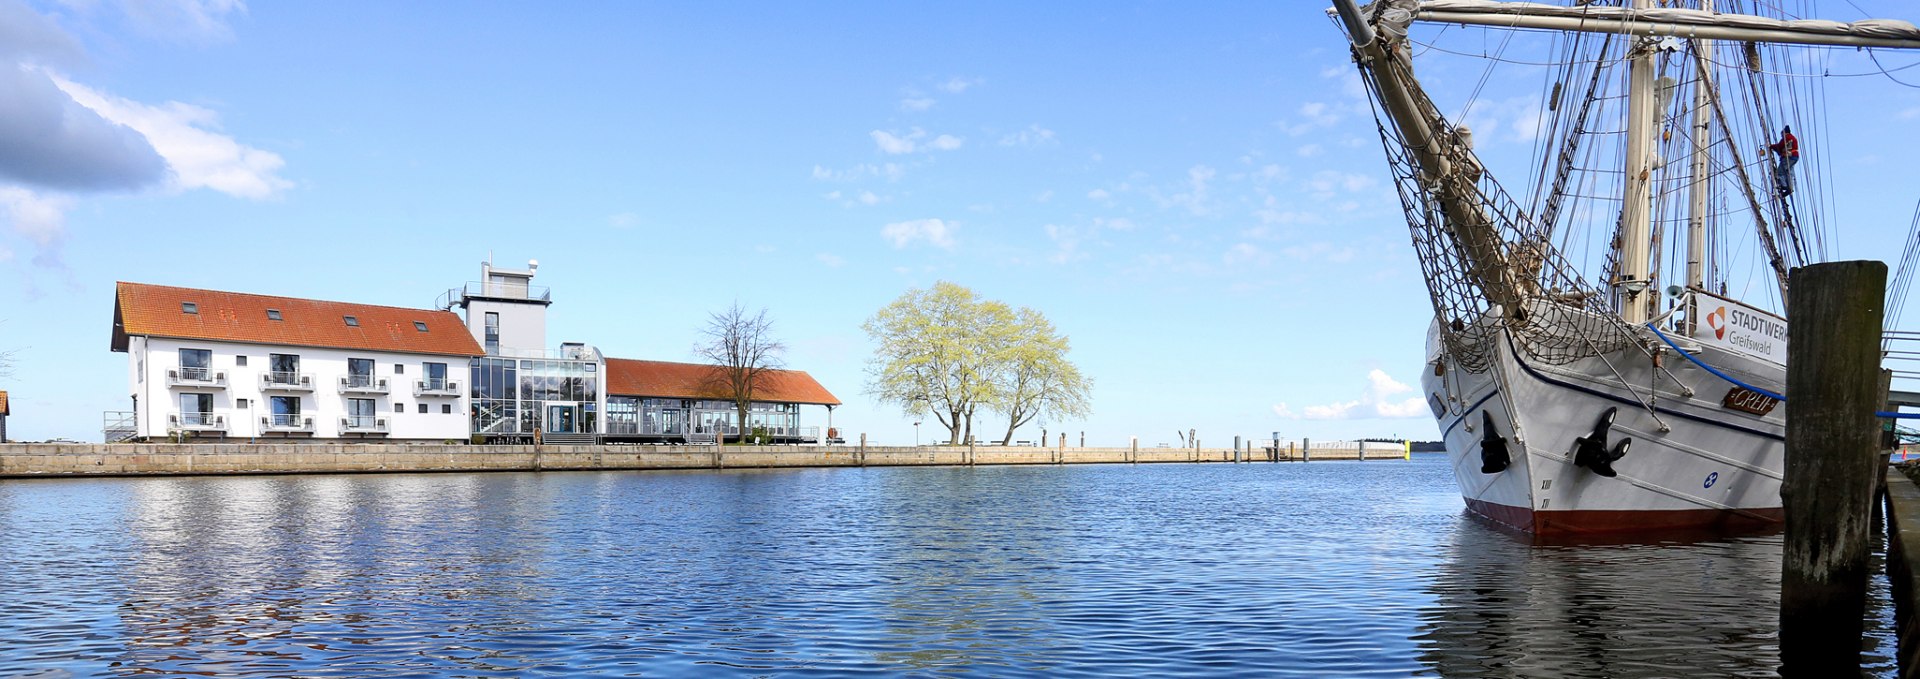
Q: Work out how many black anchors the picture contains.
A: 2